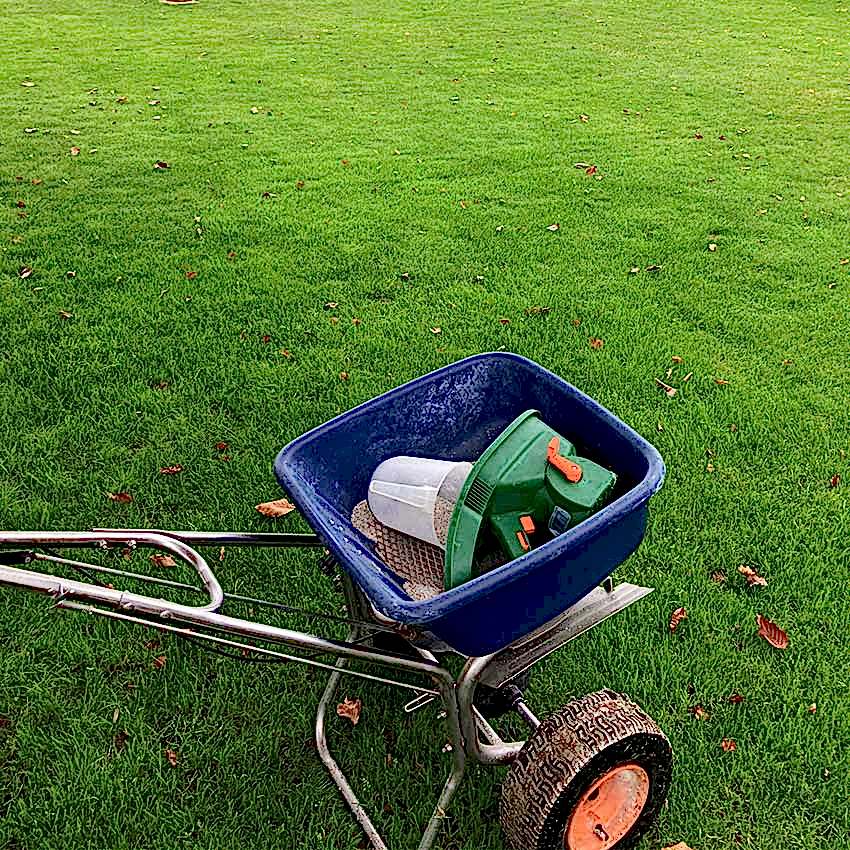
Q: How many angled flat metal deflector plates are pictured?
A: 1